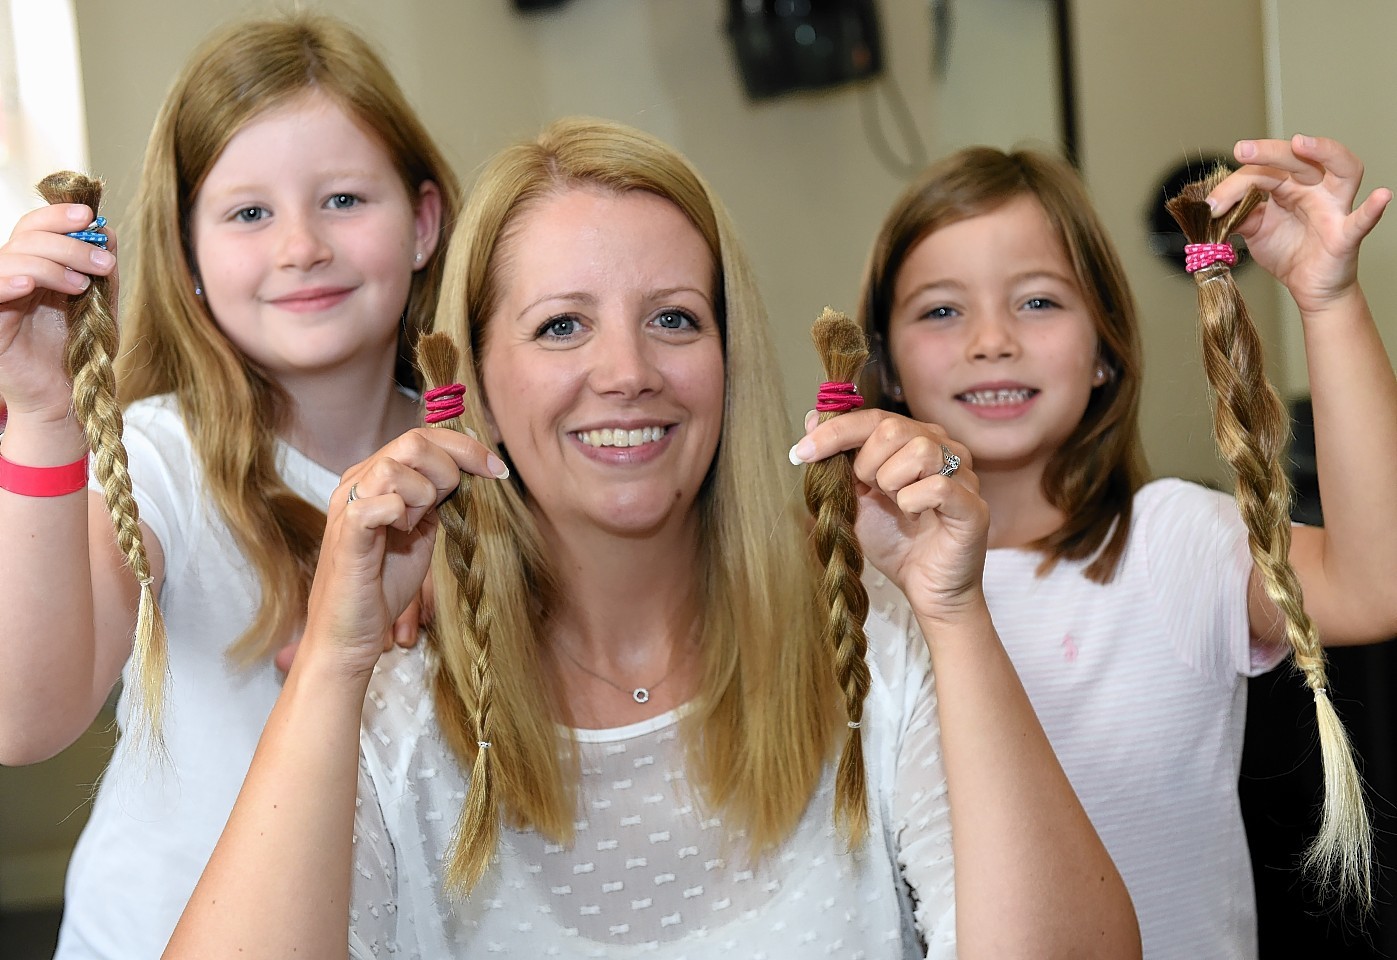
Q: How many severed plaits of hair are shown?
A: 4